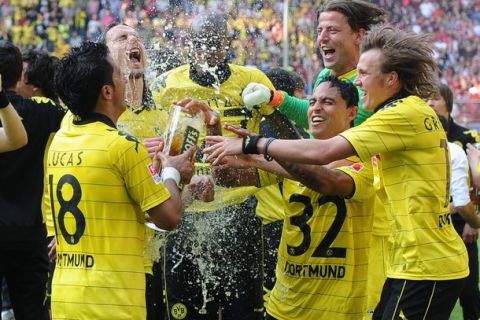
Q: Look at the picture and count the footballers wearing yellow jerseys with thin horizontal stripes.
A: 5